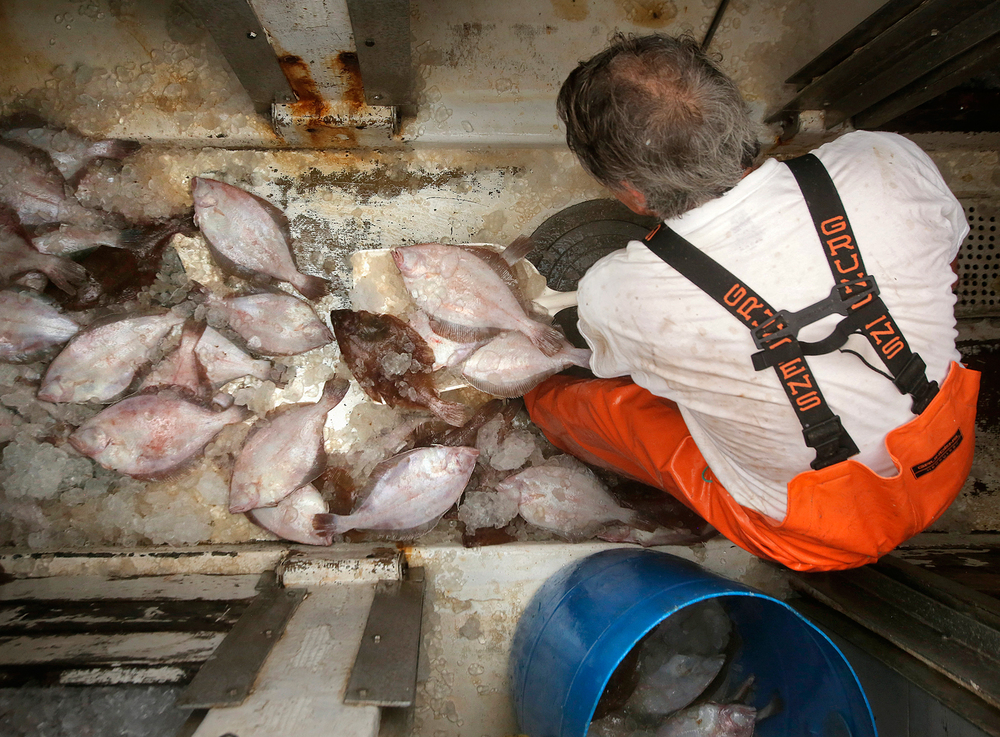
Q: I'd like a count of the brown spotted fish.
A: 1